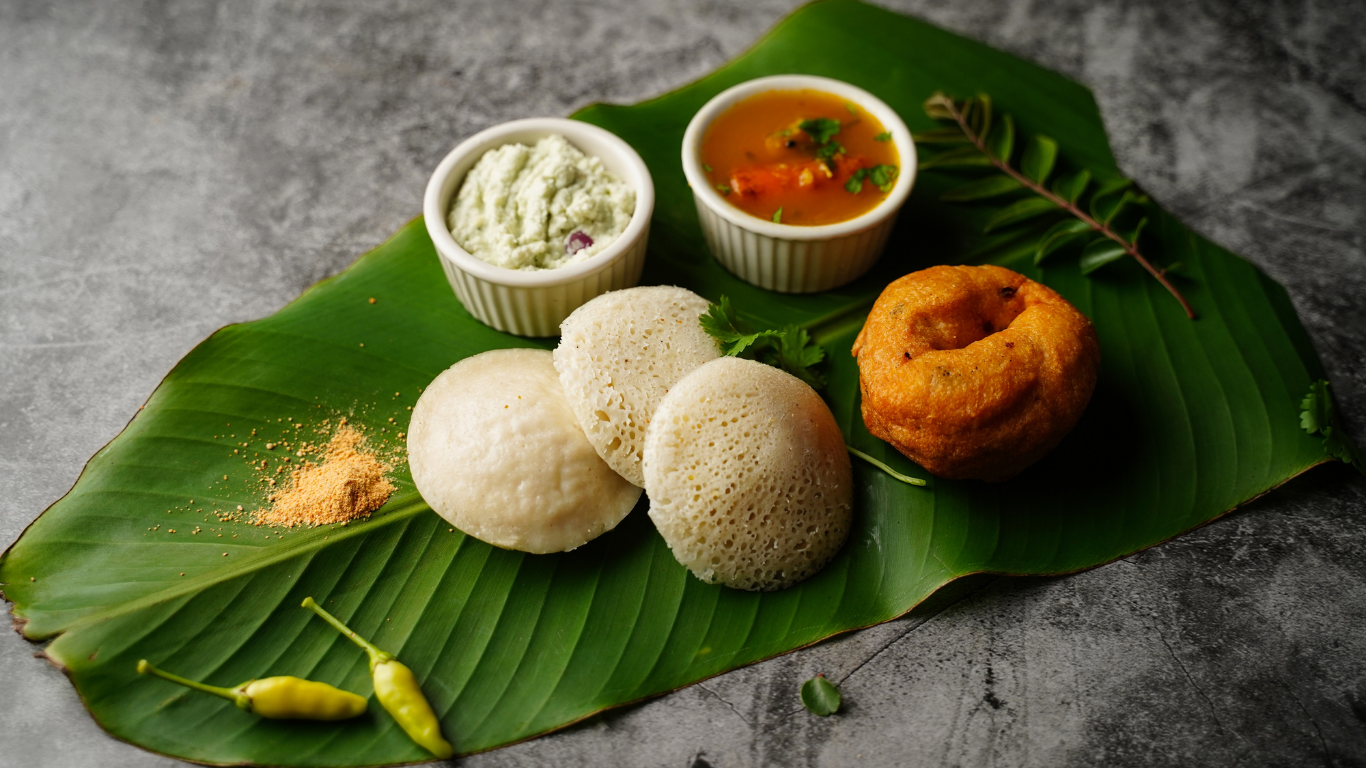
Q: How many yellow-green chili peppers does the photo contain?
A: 2